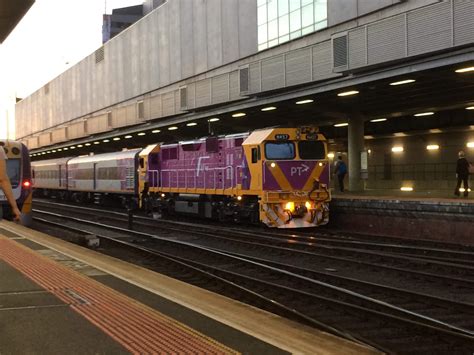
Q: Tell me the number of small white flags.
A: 0